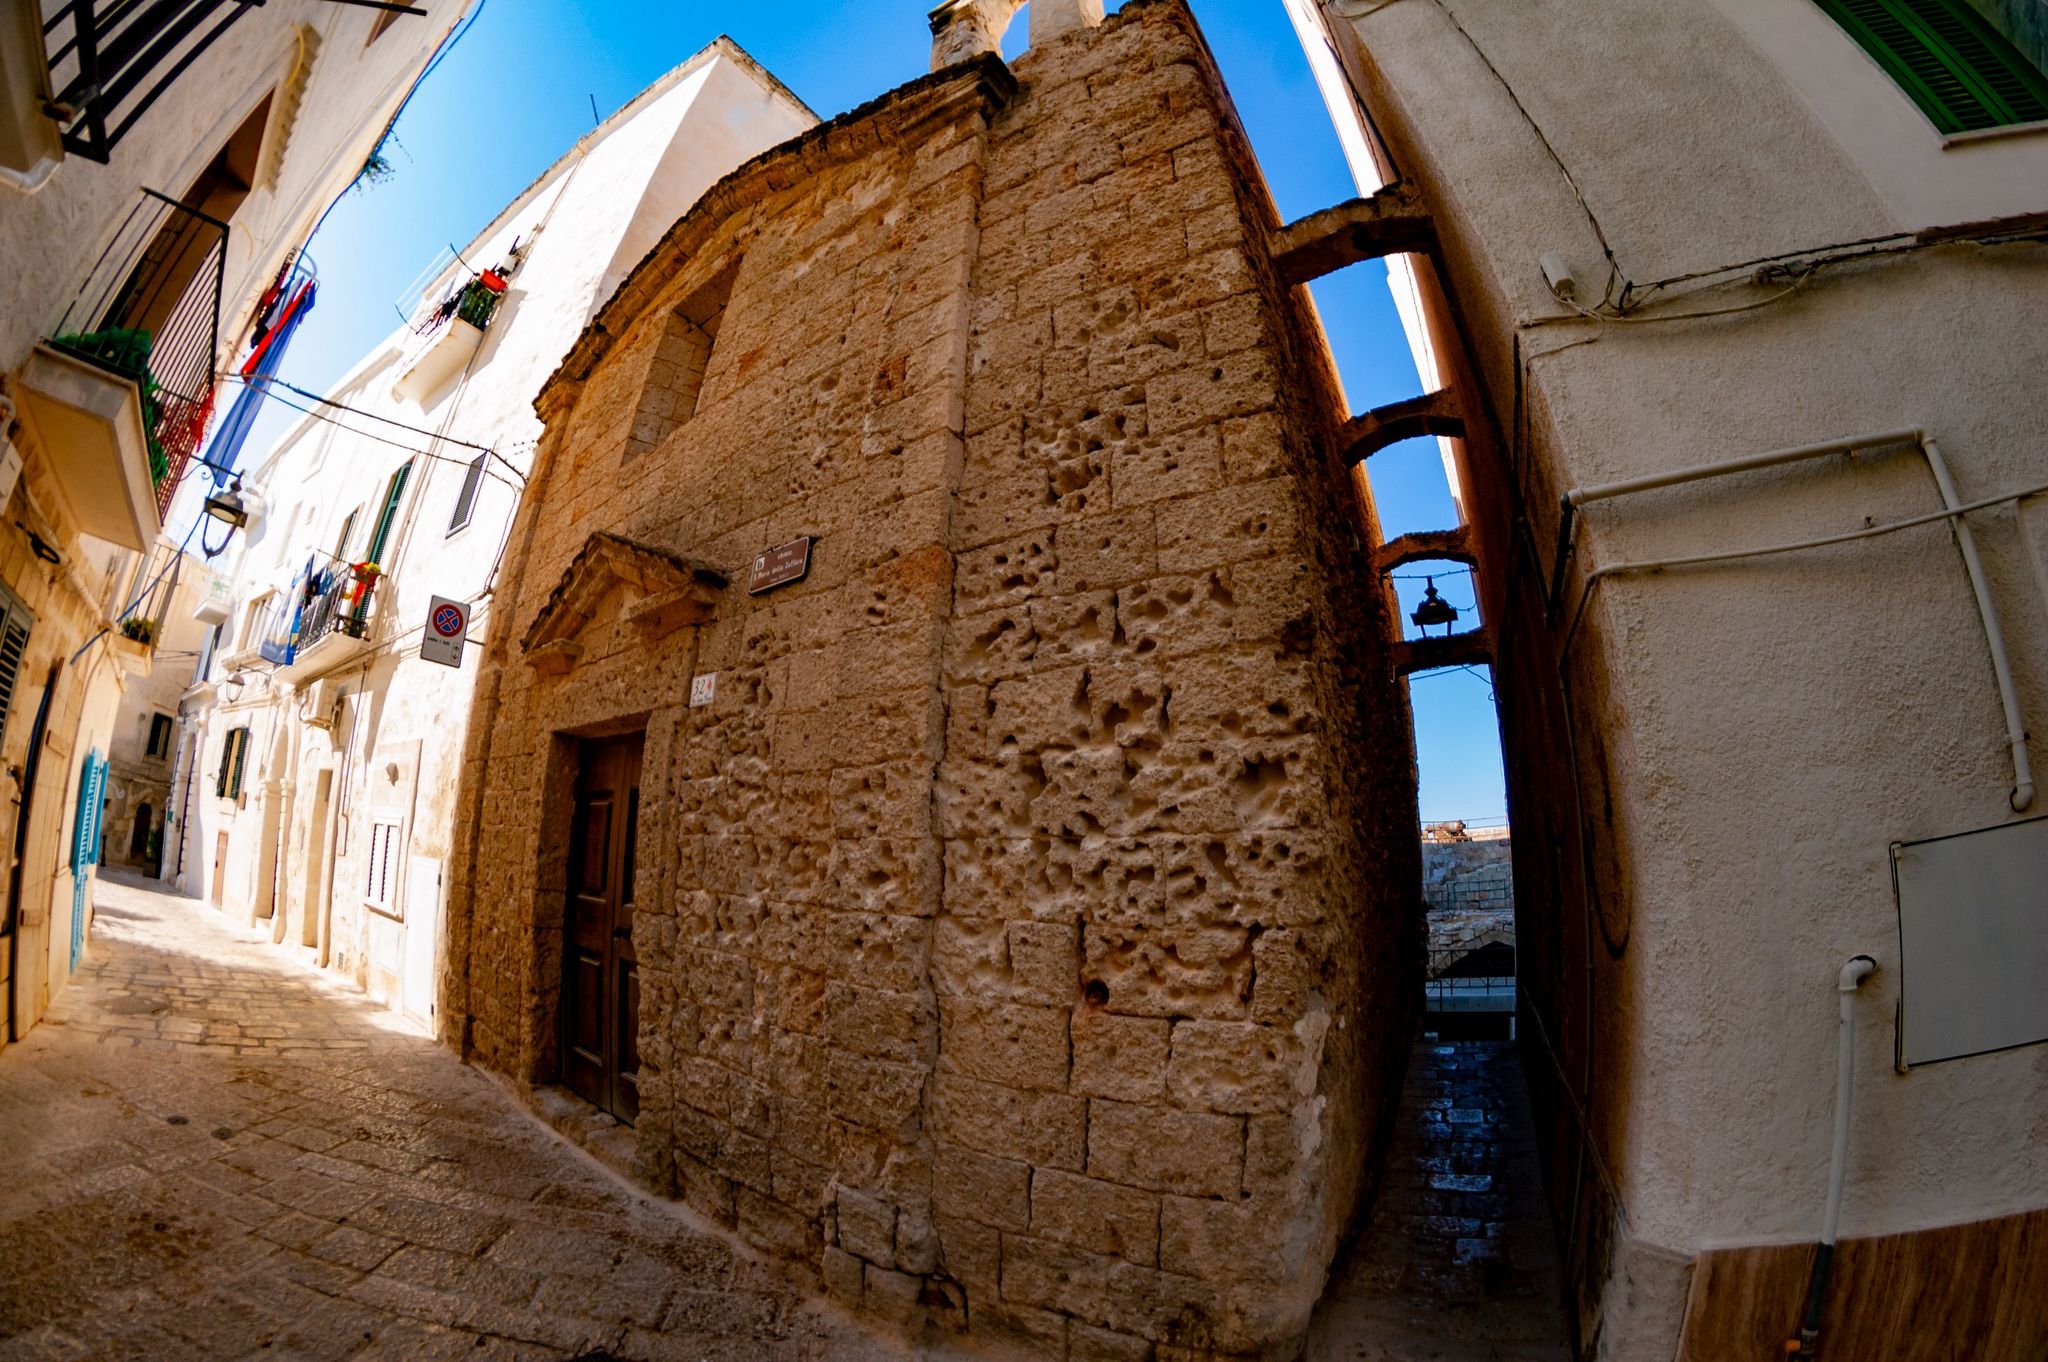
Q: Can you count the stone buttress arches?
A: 4